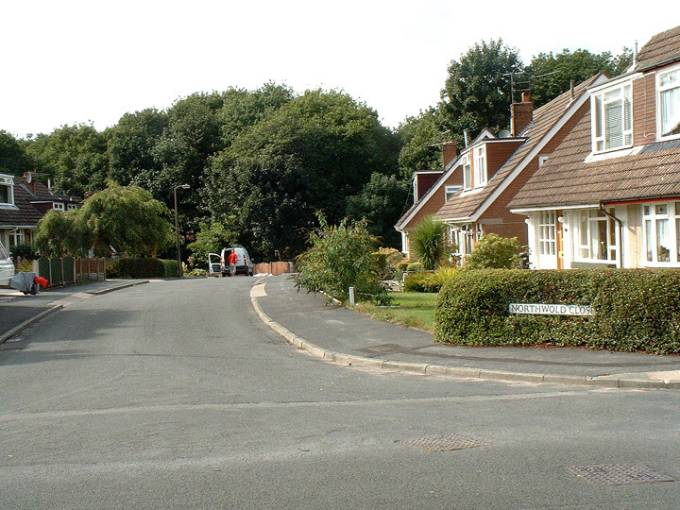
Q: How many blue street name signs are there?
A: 0